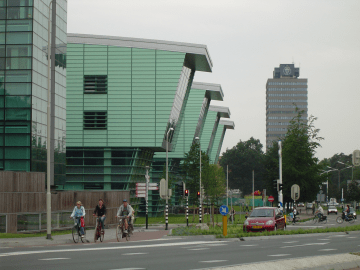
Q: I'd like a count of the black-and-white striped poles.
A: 4